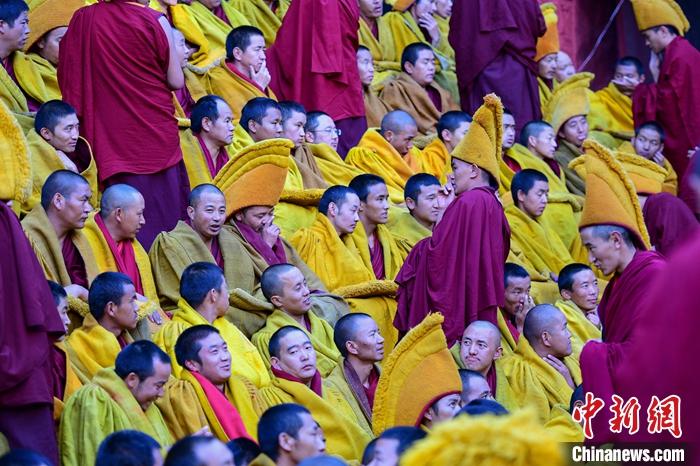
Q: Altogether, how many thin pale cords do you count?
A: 1